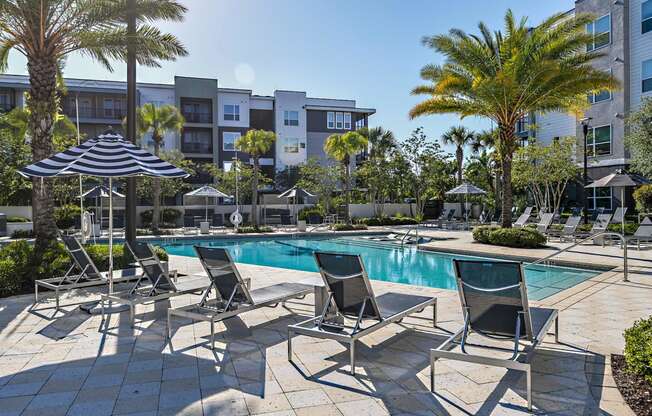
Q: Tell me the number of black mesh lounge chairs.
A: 5